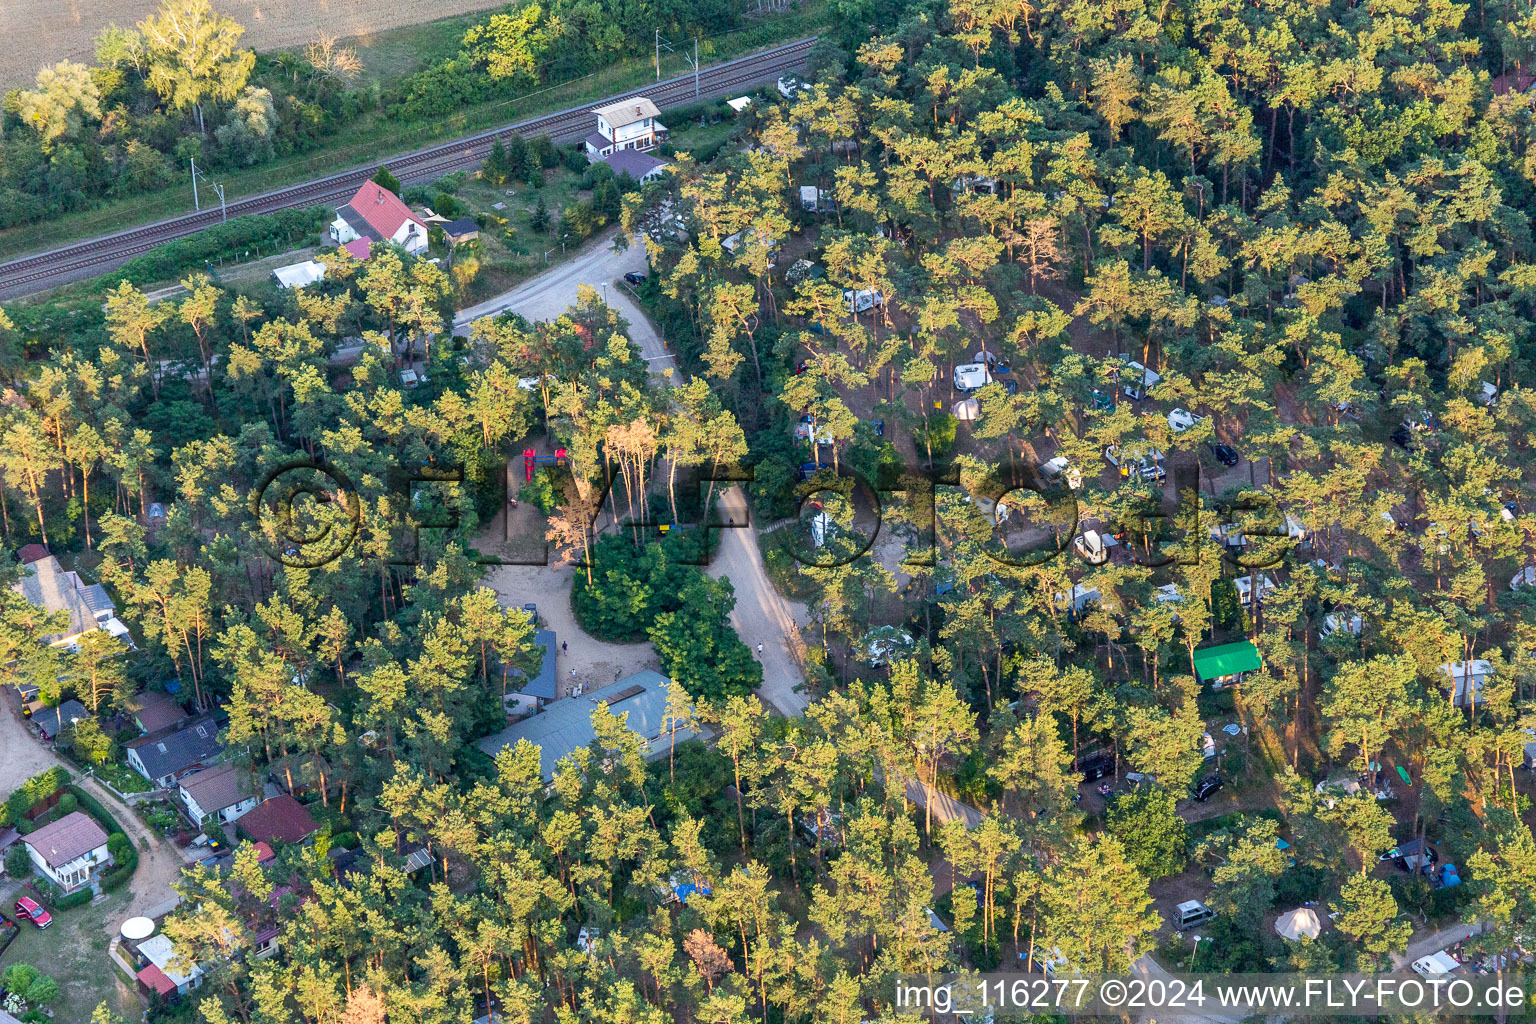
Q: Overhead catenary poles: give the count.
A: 4